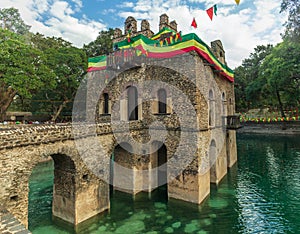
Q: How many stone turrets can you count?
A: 6